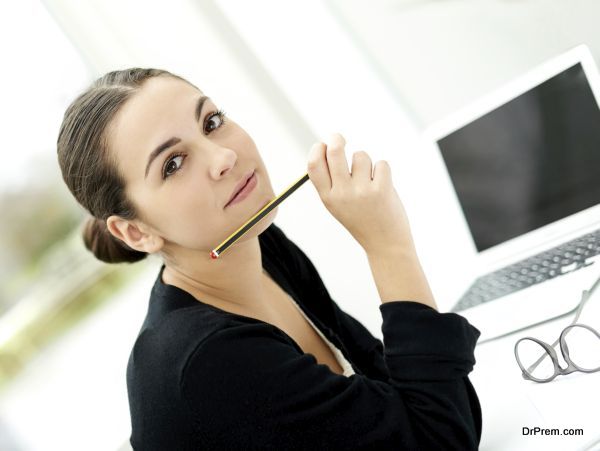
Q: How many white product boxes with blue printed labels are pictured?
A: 0